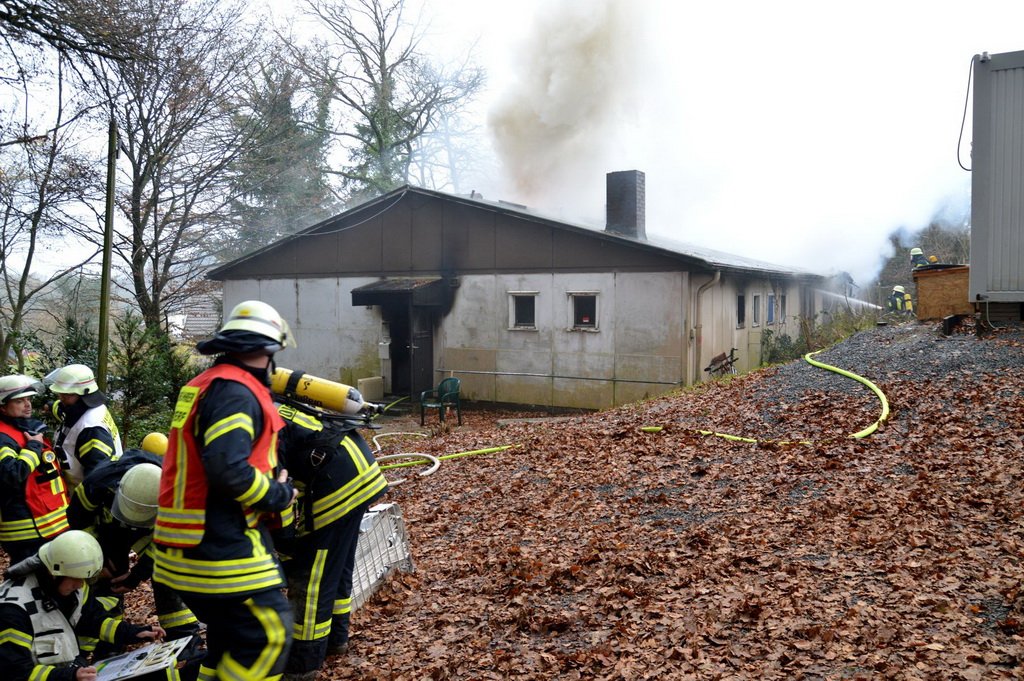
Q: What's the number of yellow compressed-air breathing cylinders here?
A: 4